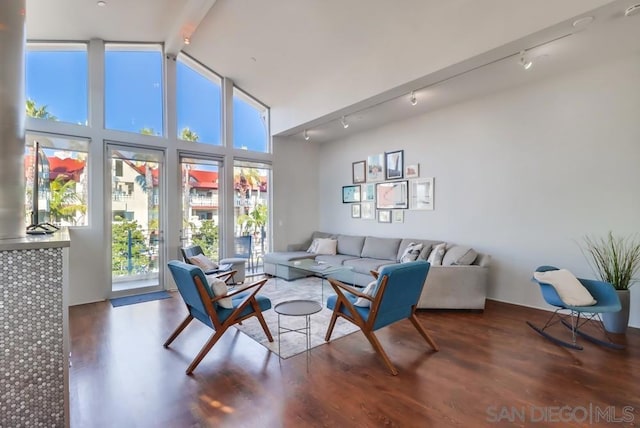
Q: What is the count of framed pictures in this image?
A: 12